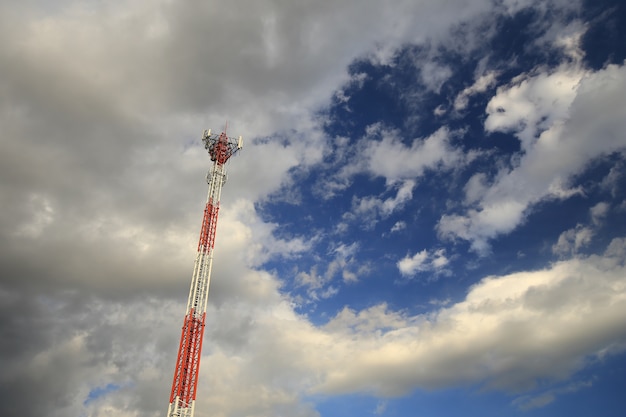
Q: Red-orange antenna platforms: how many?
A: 1